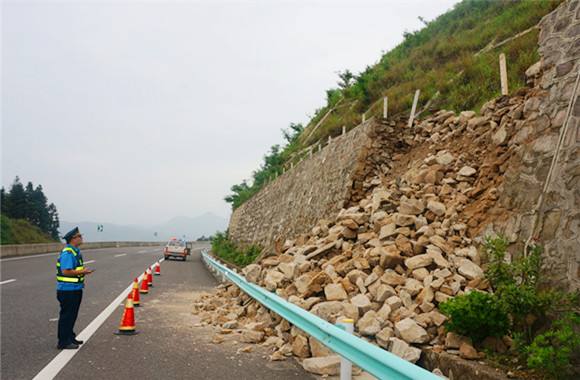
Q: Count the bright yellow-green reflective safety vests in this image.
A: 1